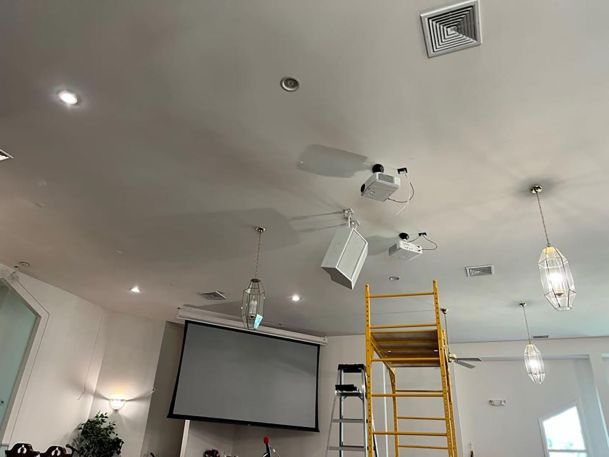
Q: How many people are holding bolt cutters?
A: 0